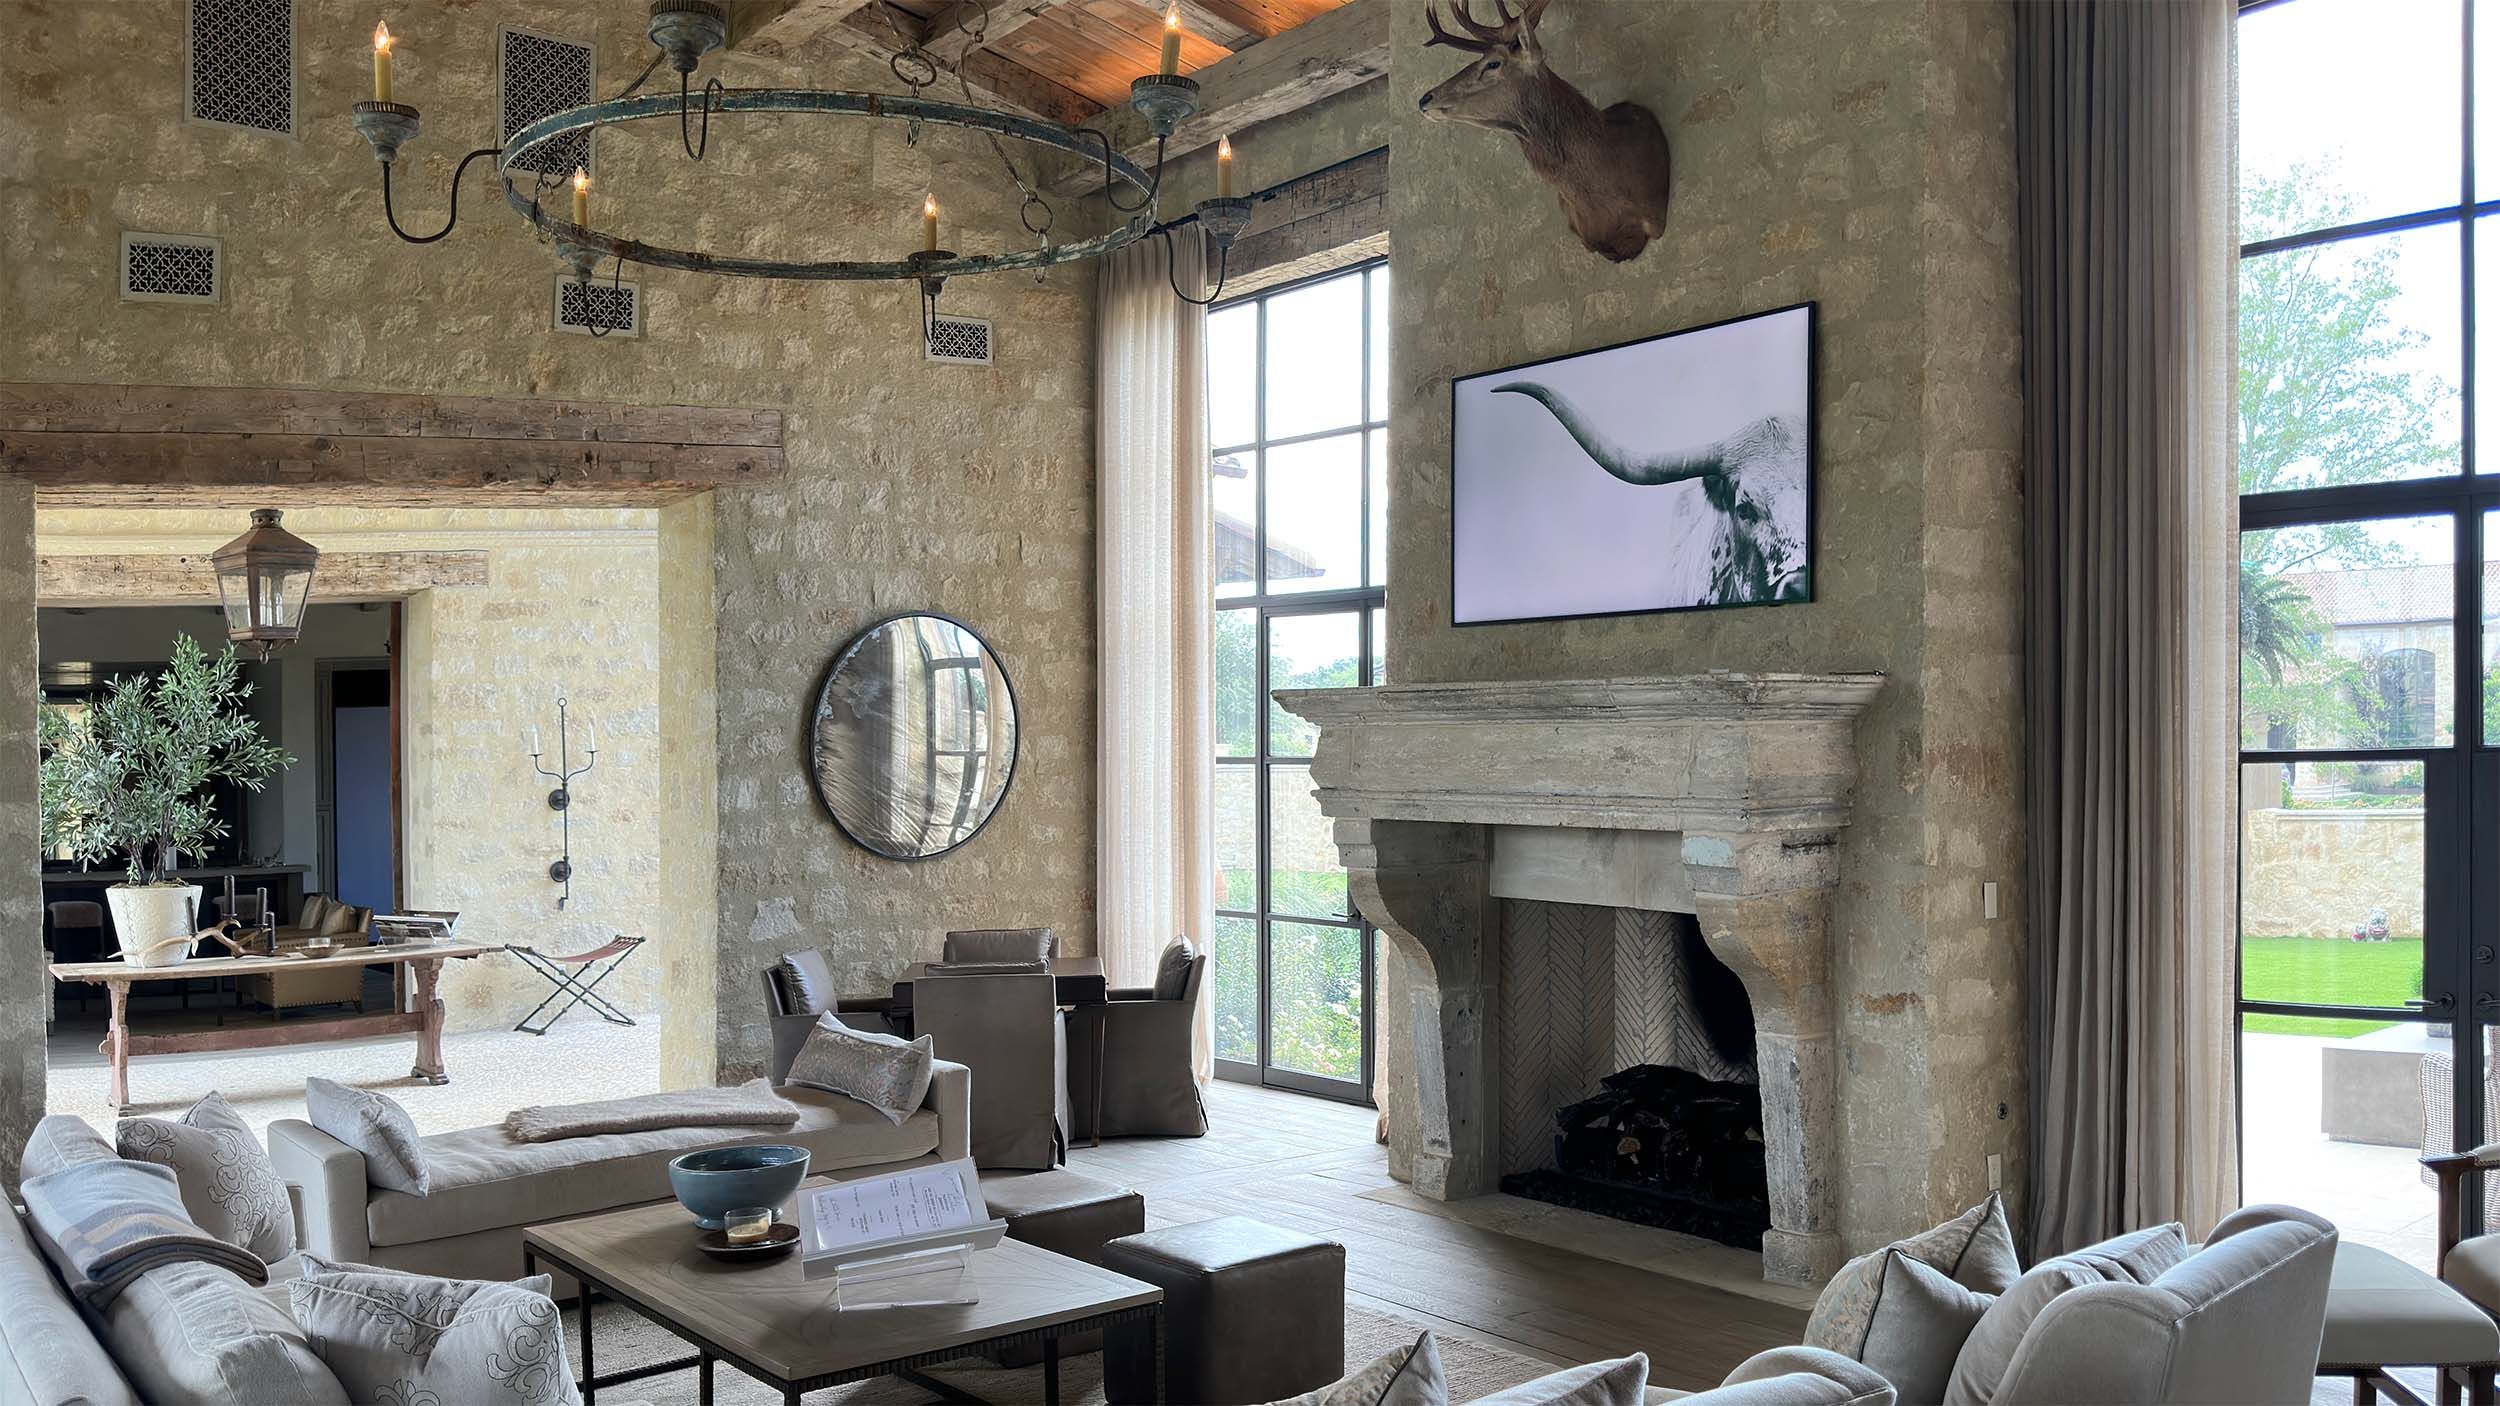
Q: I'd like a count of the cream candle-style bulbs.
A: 5